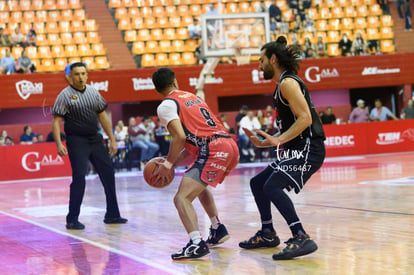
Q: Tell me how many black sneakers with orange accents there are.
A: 2